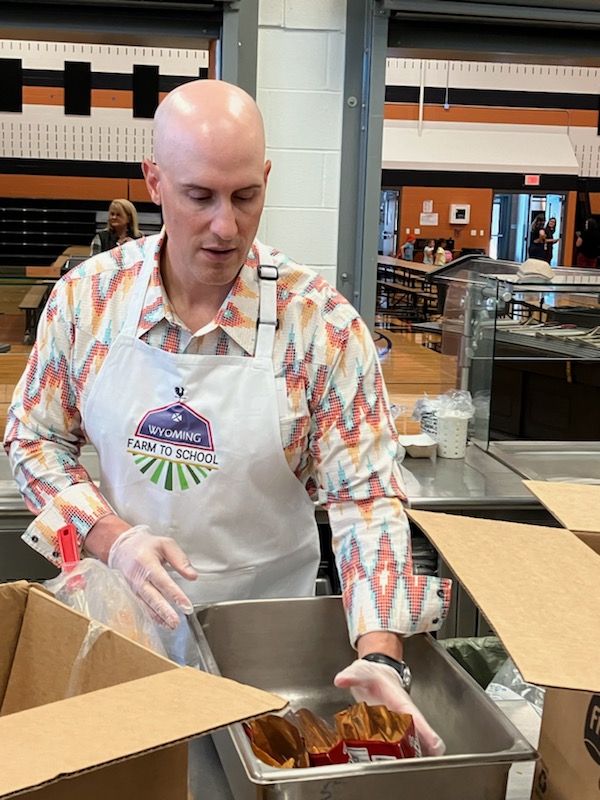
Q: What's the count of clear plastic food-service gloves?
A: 2